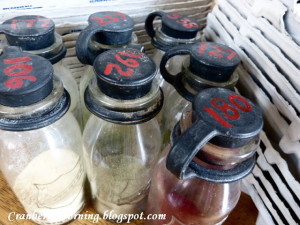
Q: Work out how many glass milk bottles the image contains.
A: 7